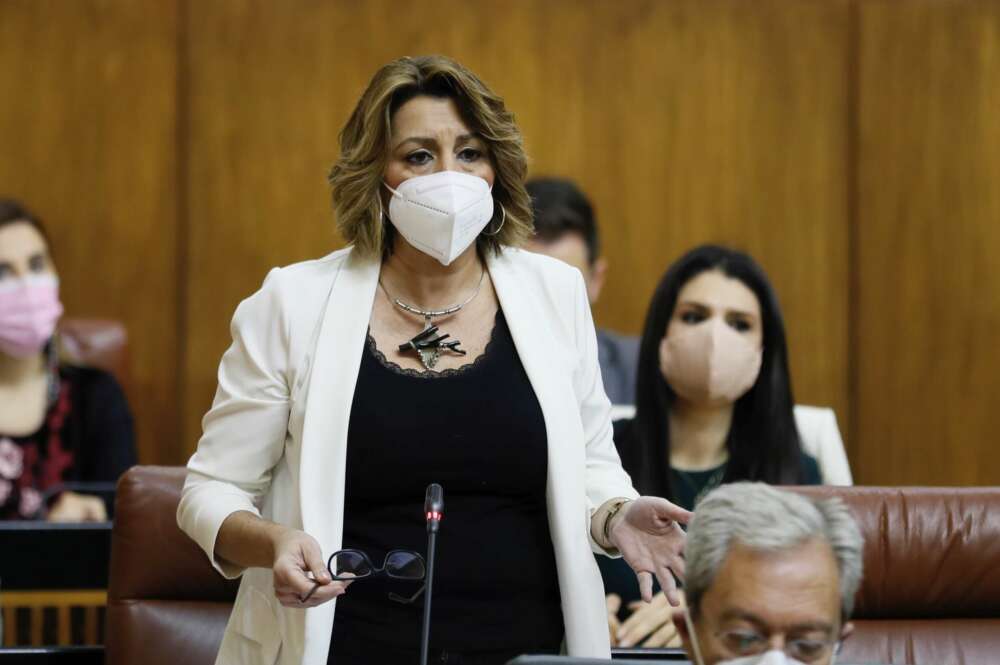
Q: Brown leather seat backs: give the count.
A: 3